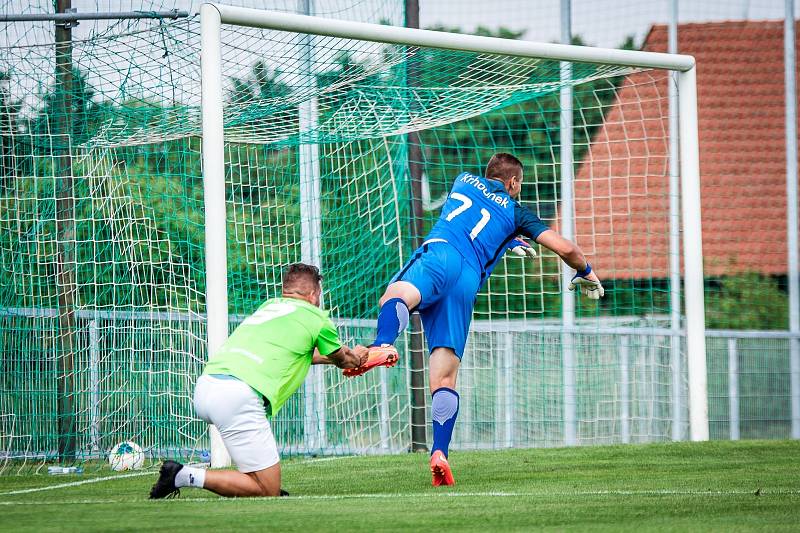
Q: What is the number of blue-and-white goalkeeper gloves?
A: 2